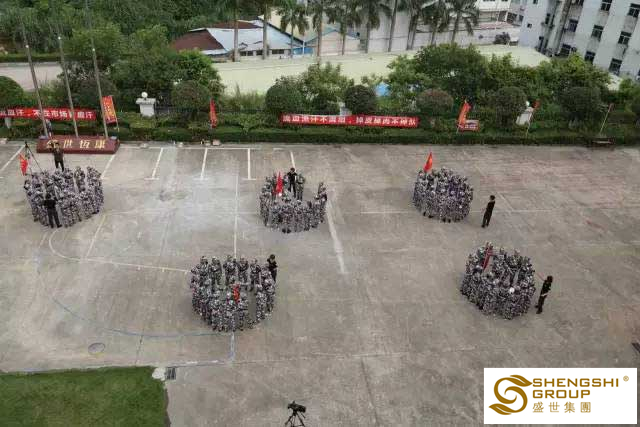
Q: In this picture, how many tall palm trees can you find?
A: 10